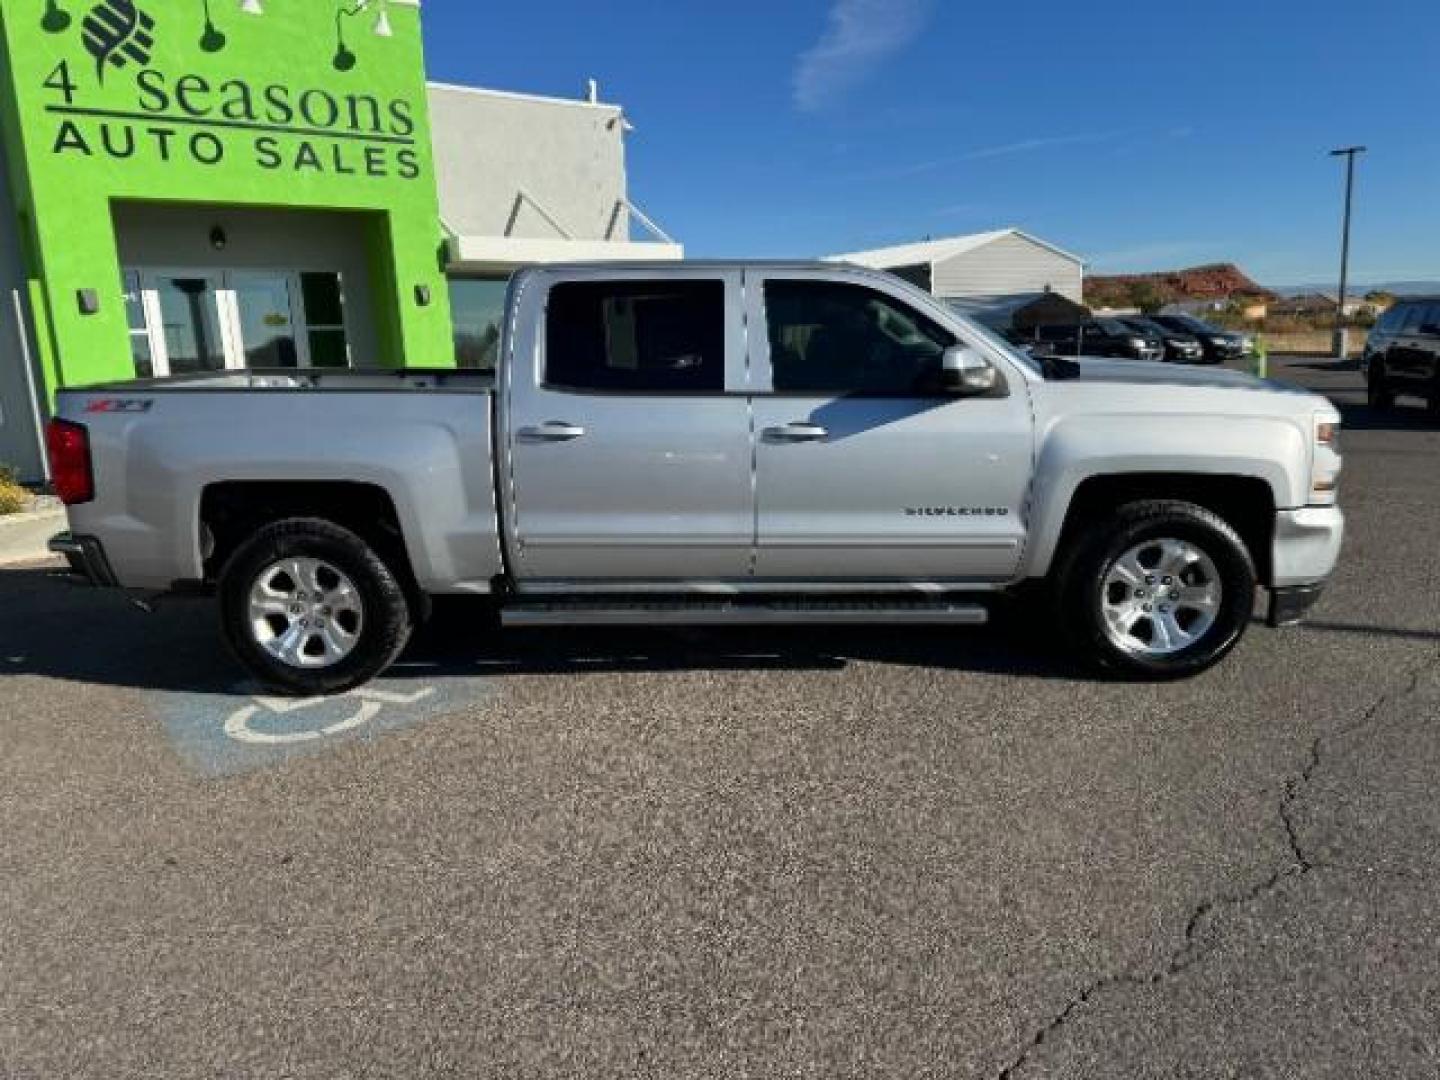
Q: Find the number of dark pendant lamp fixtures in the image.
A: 3